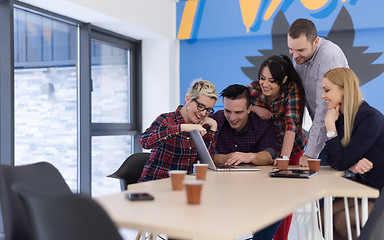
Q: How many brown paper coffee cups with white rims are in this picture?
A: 5